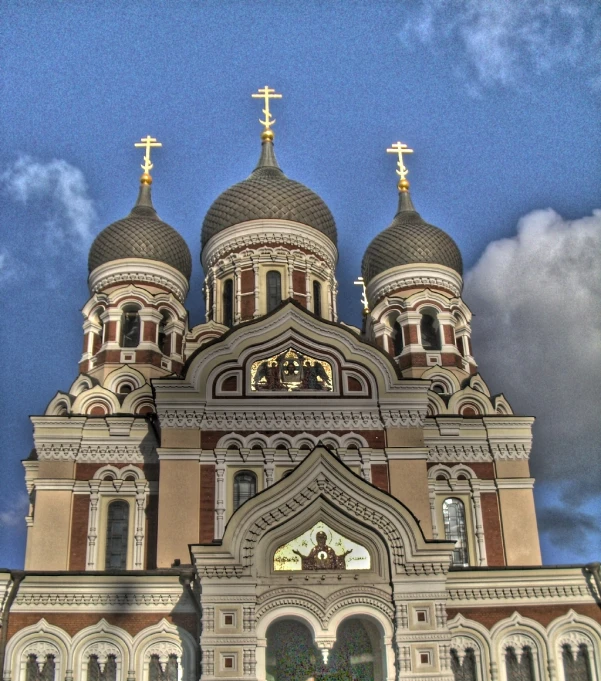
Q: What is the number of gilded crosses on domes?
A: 4